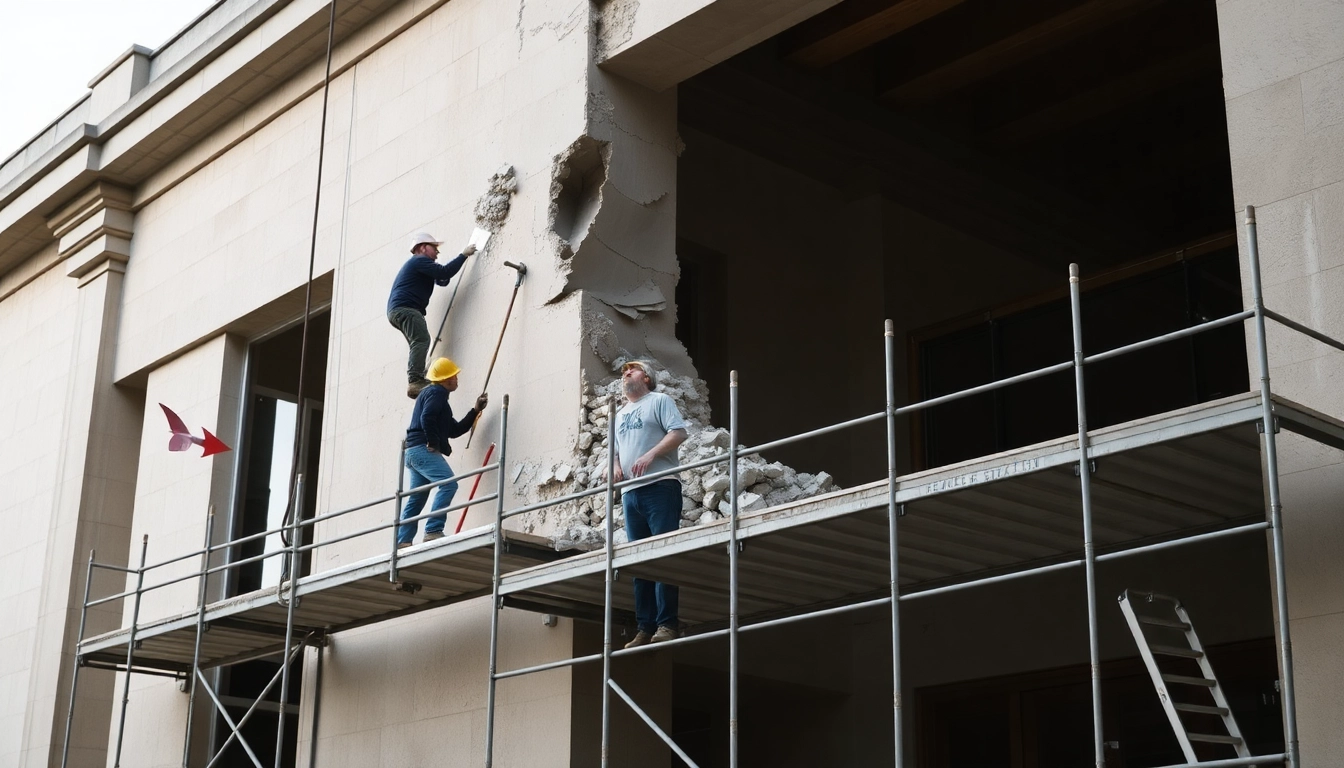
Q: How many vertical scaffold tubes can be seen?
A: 11